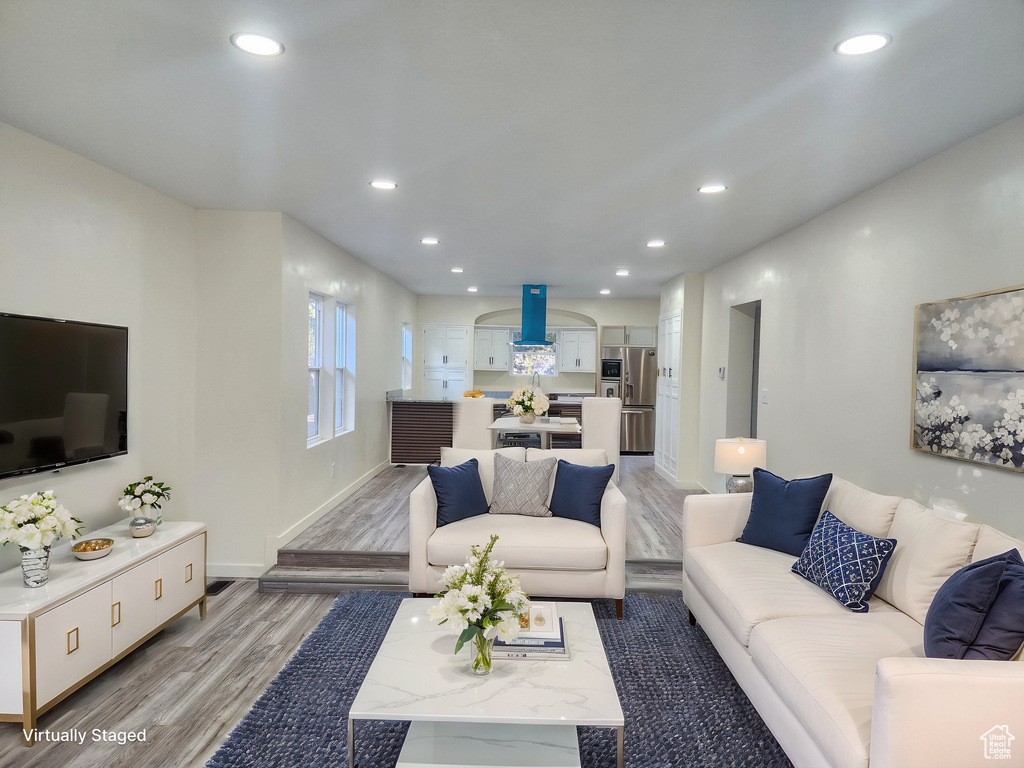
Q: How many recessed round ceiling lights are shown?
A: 10